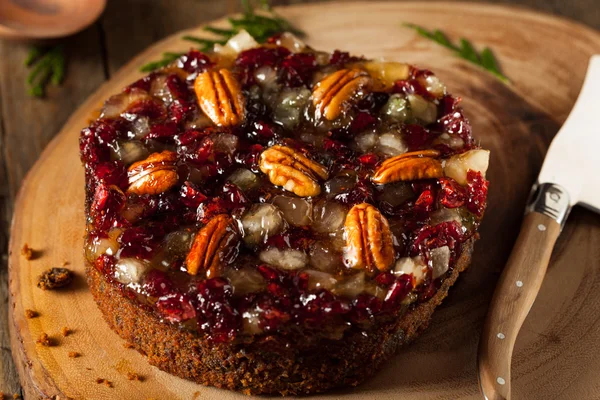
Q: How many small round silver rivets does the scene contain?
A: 4